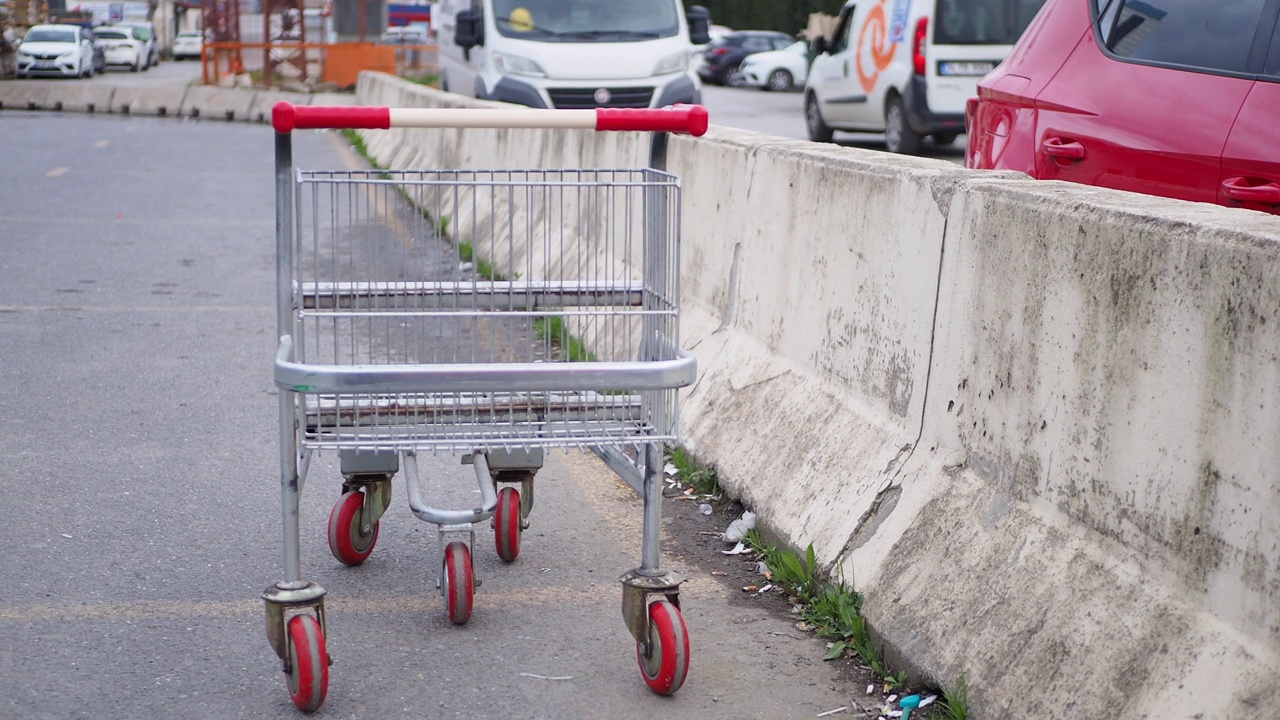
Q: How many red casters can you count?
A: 5